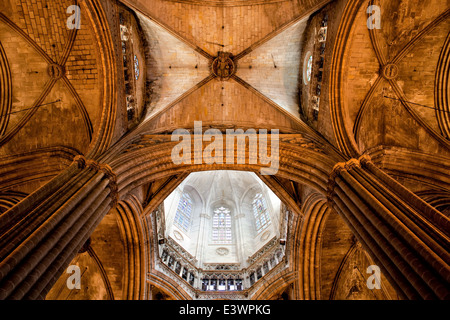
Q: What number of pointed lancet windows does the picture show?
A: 3